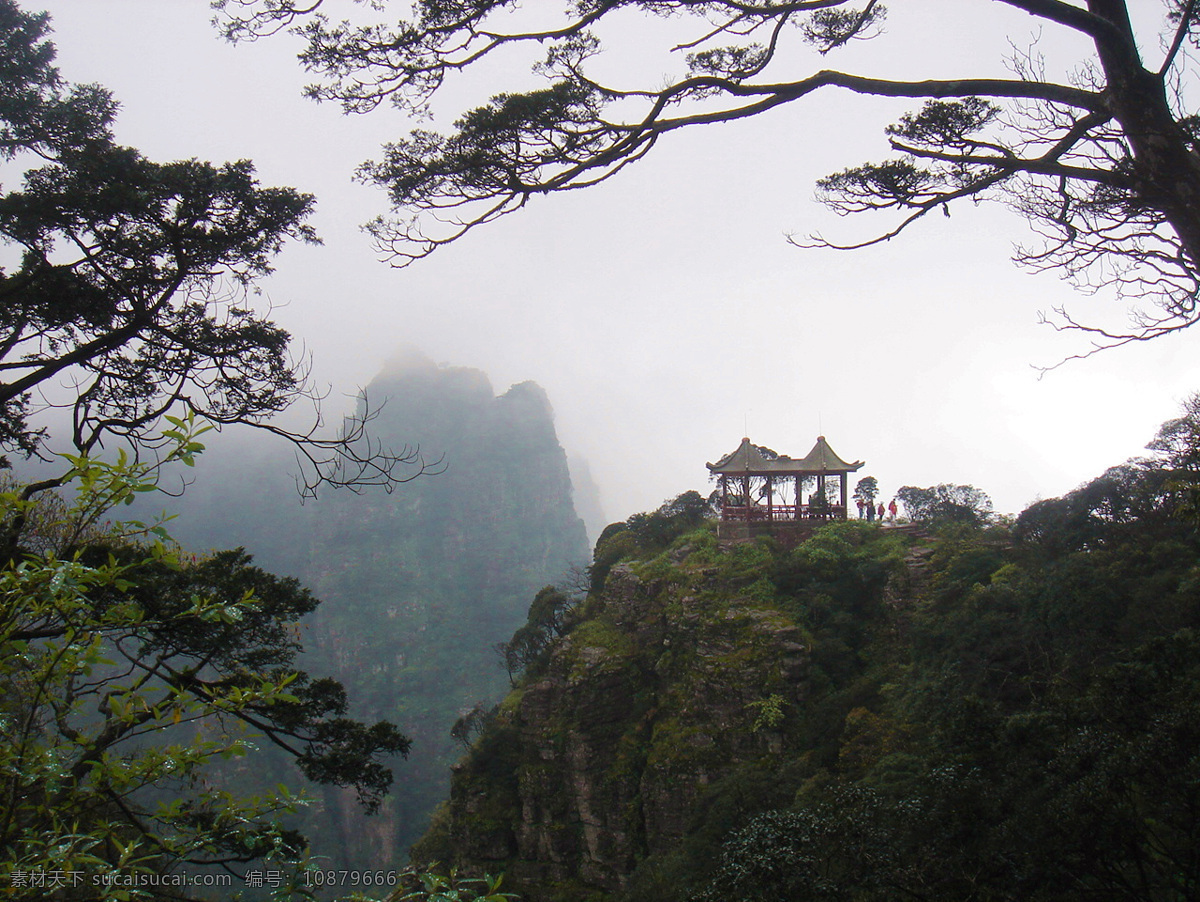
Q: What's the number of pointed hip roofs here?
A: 2